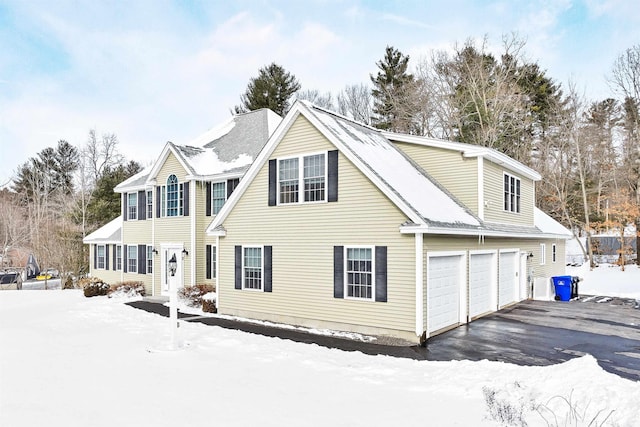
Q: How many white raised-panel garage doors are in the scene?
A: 3